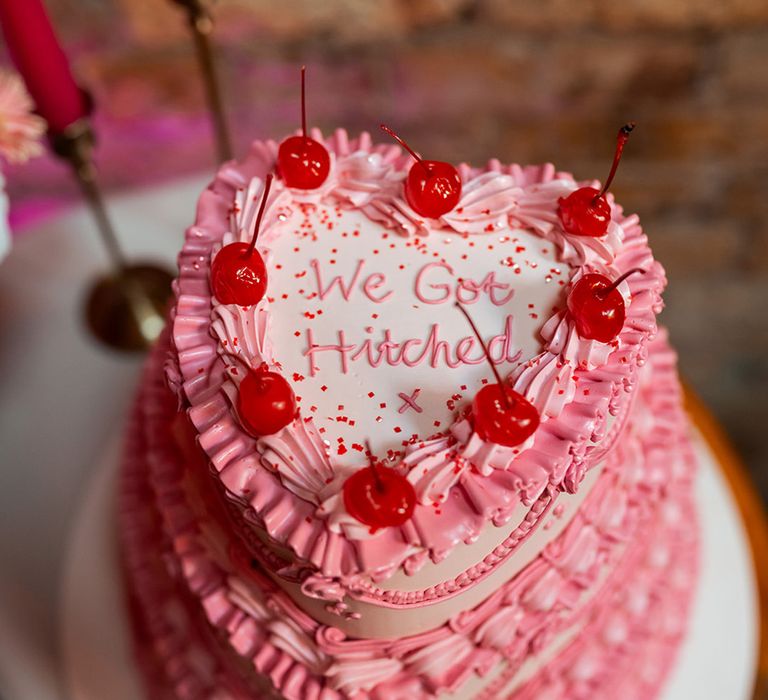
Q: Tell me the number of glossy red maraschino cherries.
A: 8